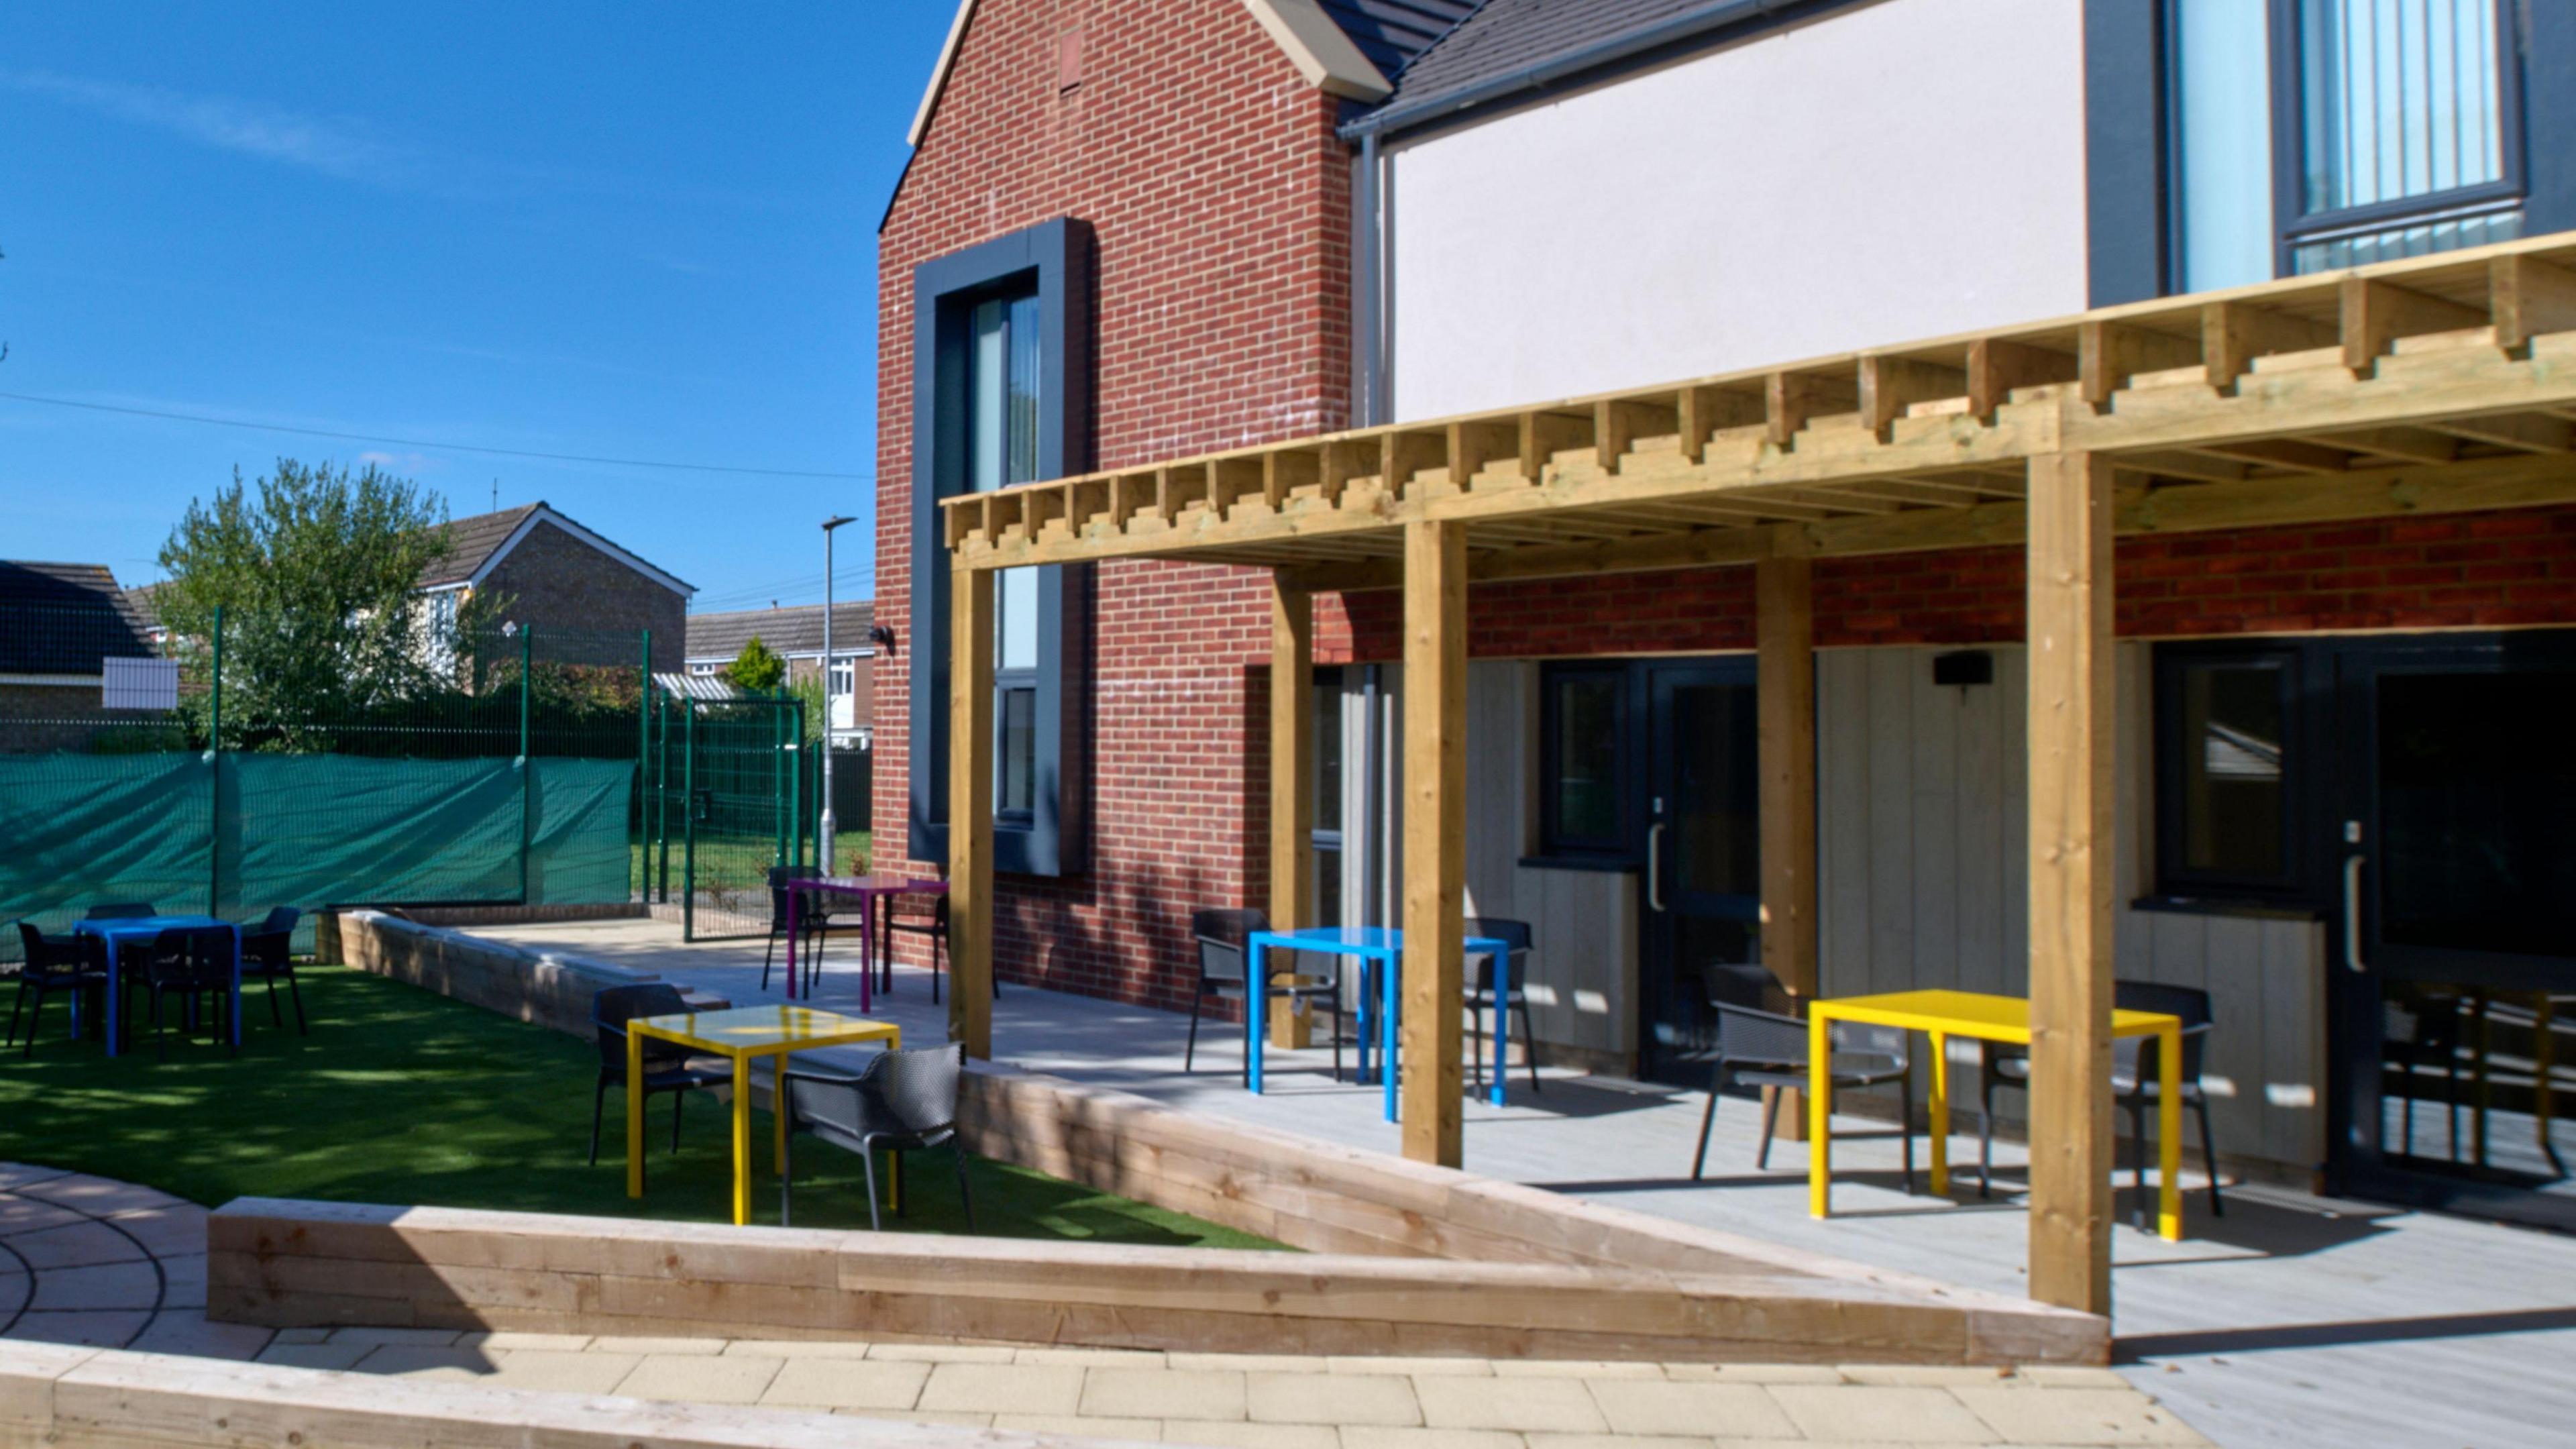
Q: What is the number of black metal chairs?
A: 12